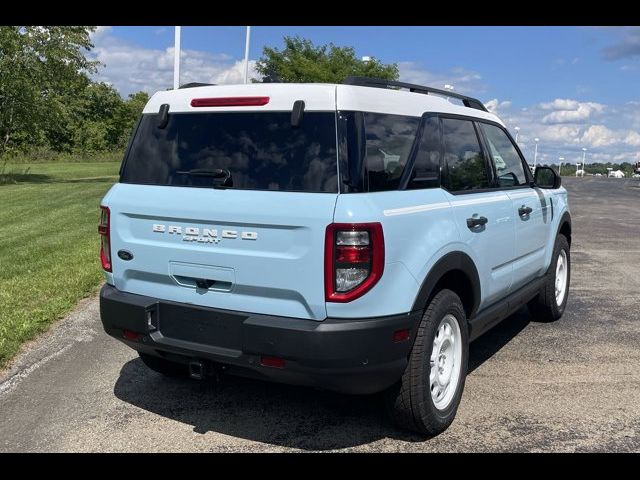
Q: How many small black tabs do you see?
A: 2